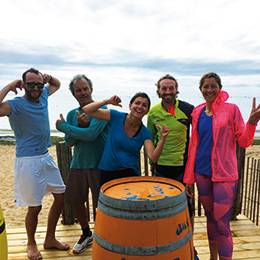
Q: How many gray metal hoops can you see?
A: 3